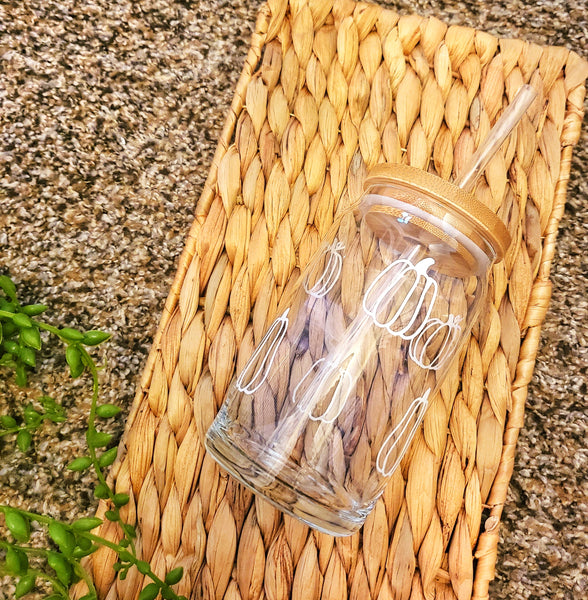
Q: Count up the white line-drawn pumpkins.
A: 6